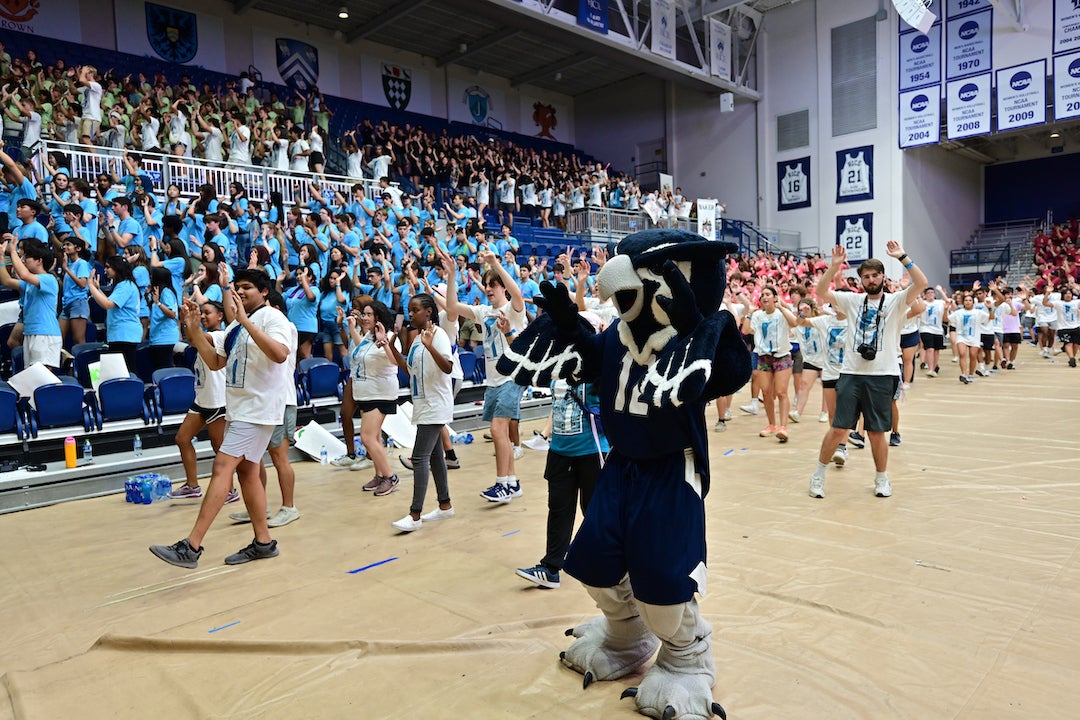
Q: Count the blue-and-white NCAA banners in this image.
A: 6